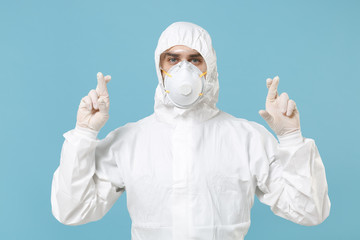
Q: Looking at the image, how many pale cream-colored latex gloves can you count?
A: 2